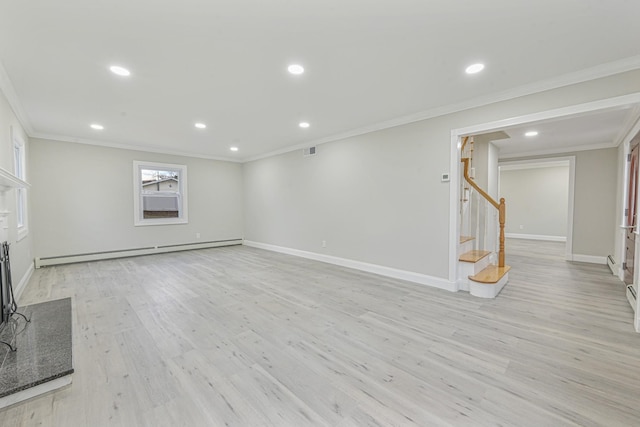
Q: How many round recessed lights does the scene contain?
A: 8